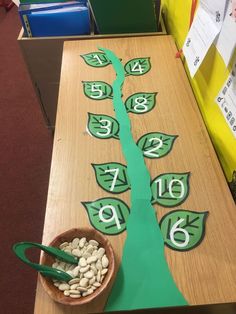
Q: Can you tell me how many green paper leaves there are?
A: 10